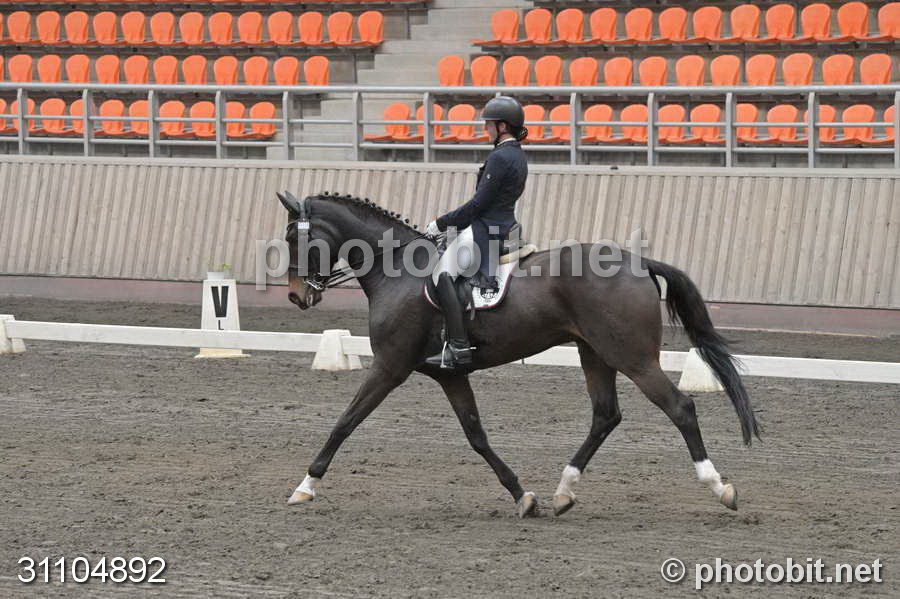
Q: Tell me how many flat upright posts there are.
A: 13